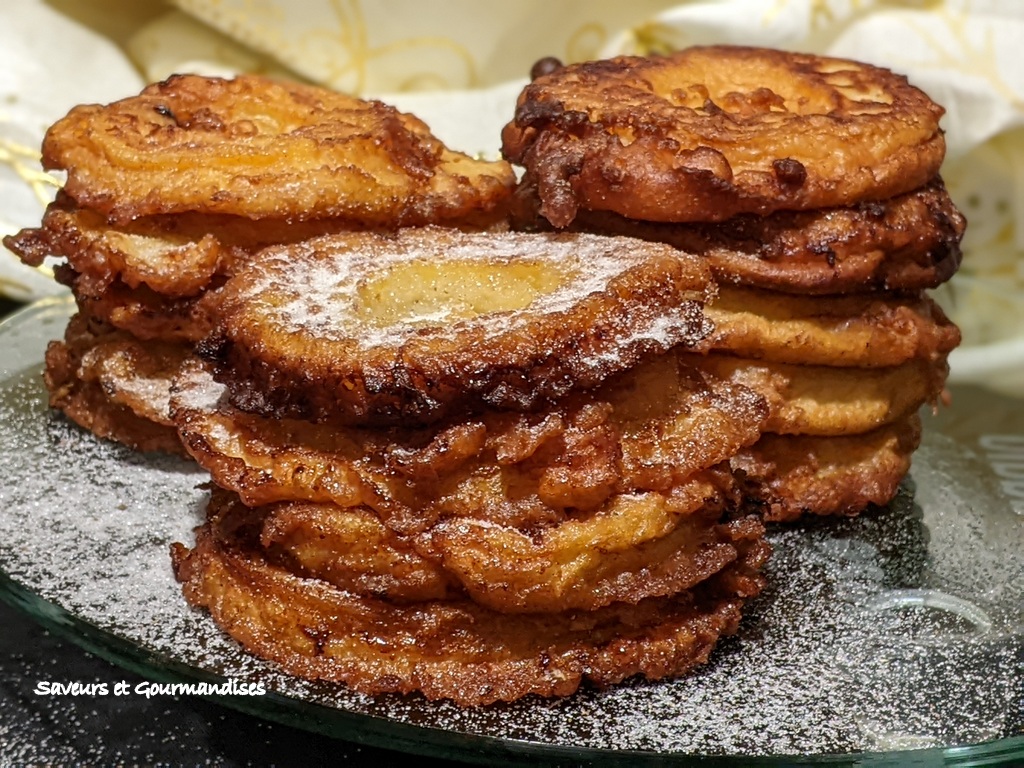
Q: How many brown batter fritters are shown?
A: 14